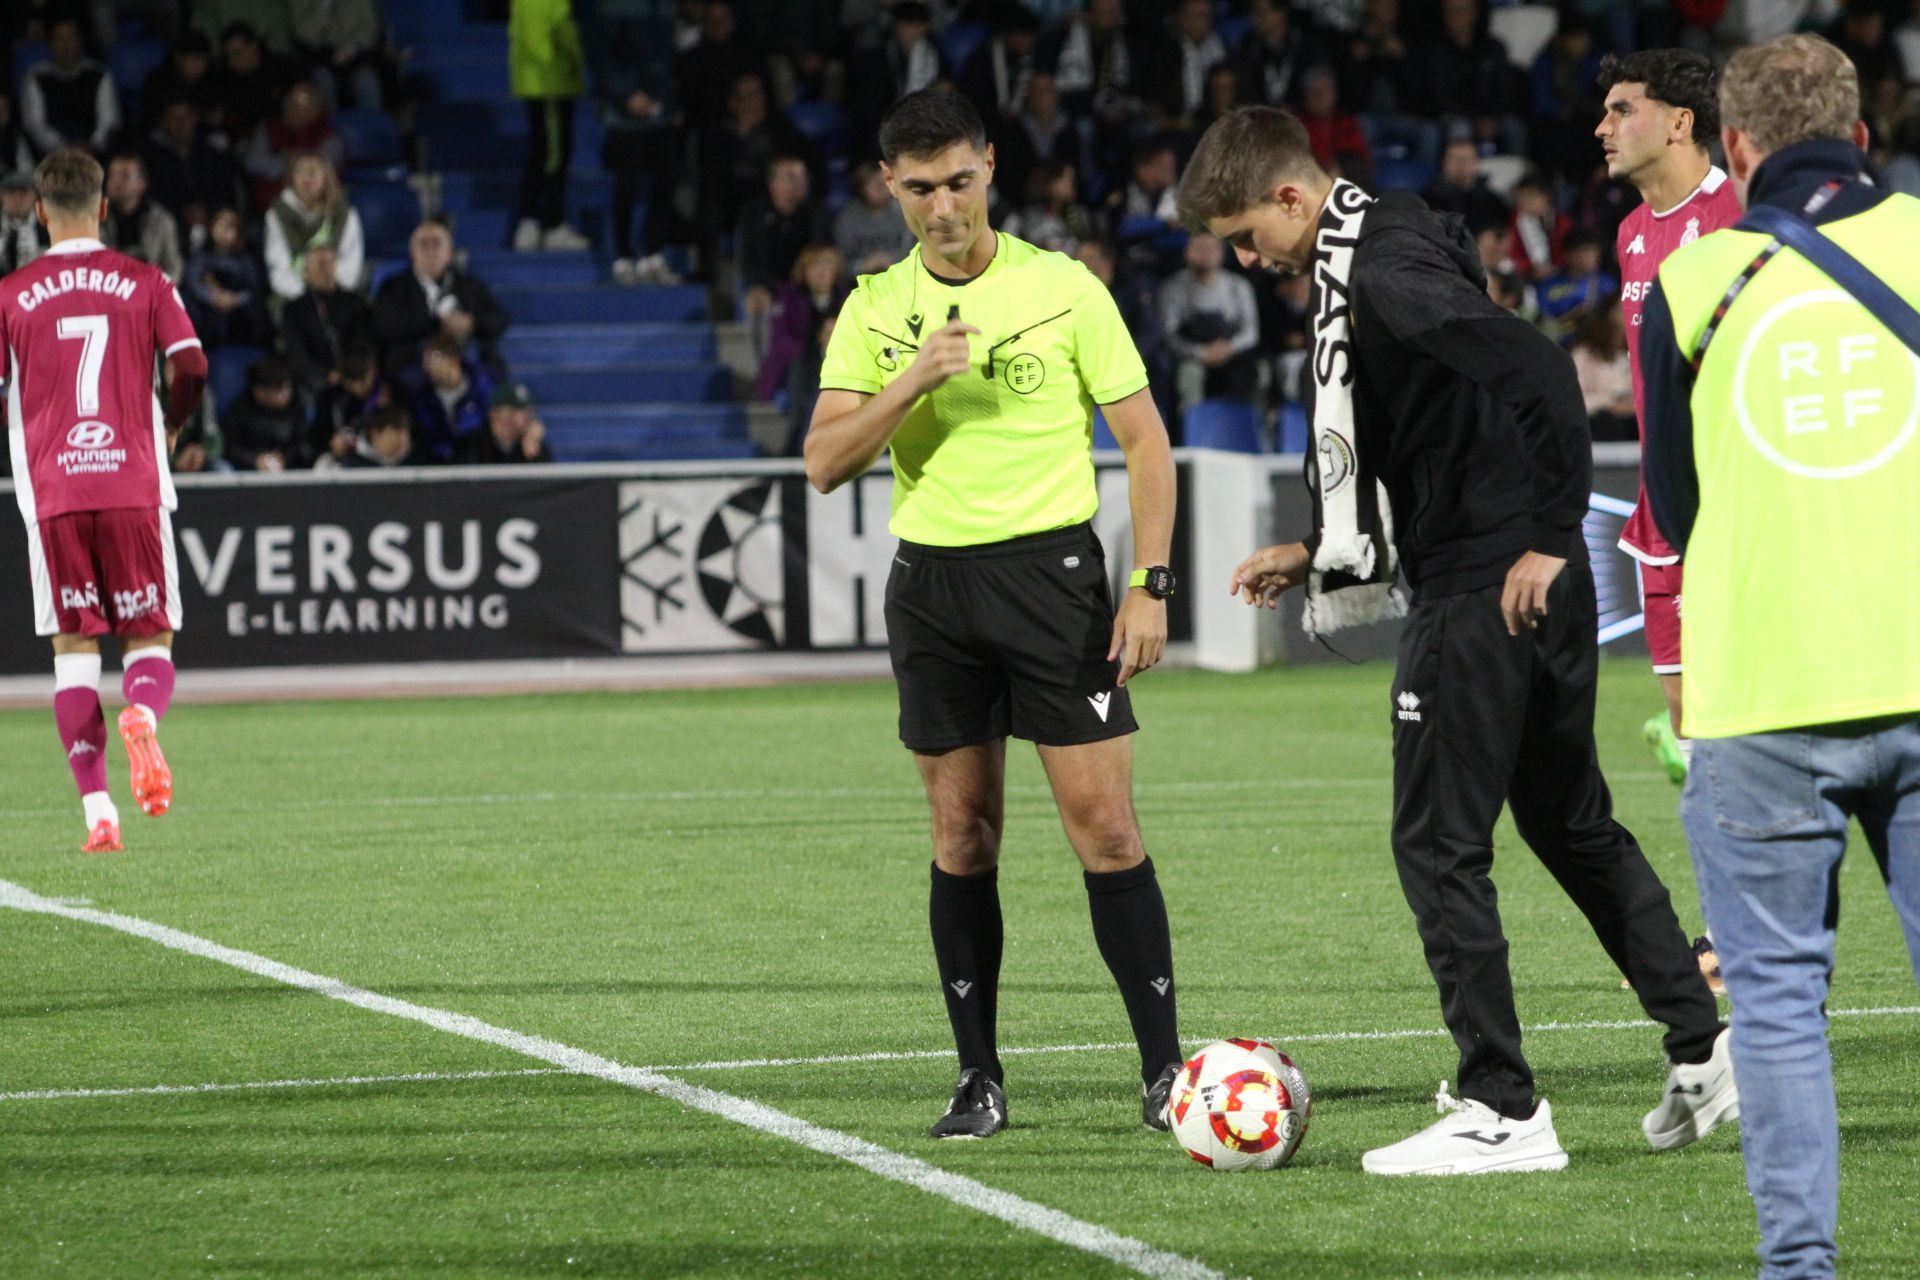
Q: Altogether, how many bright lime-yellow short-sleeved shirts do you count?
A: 1